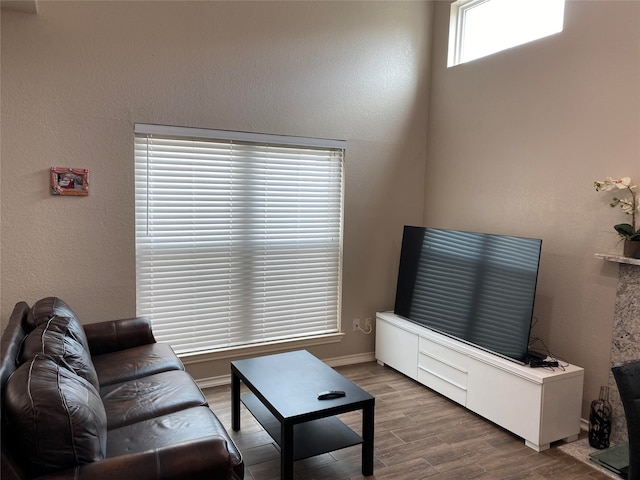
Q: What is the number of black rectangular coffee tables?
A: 1